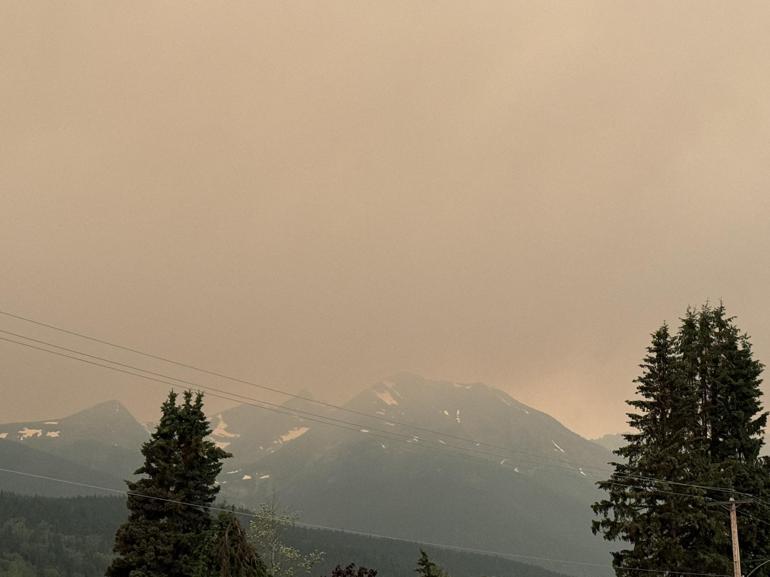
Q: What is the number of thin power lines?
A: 4